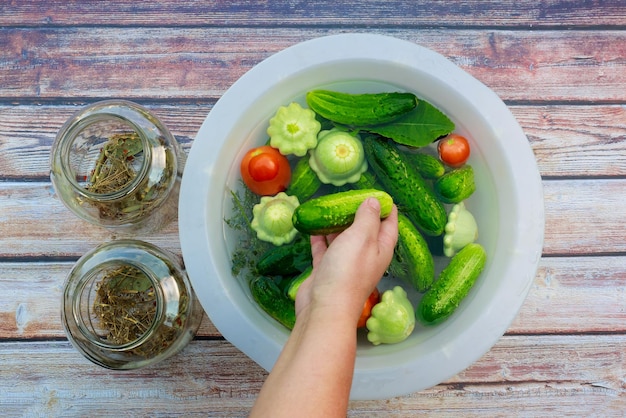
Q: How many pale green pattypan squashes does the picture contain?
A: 5